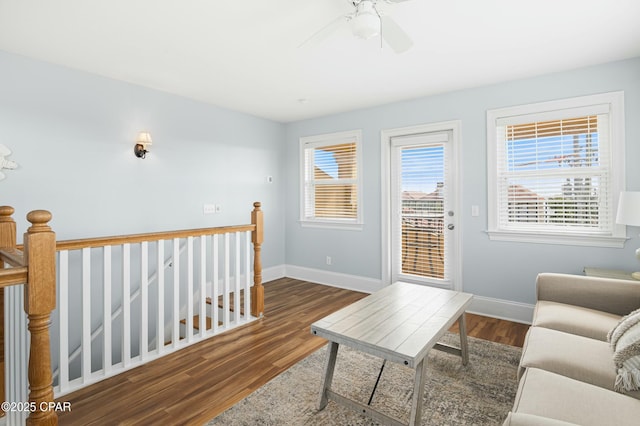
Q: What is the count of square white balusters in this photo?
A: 13